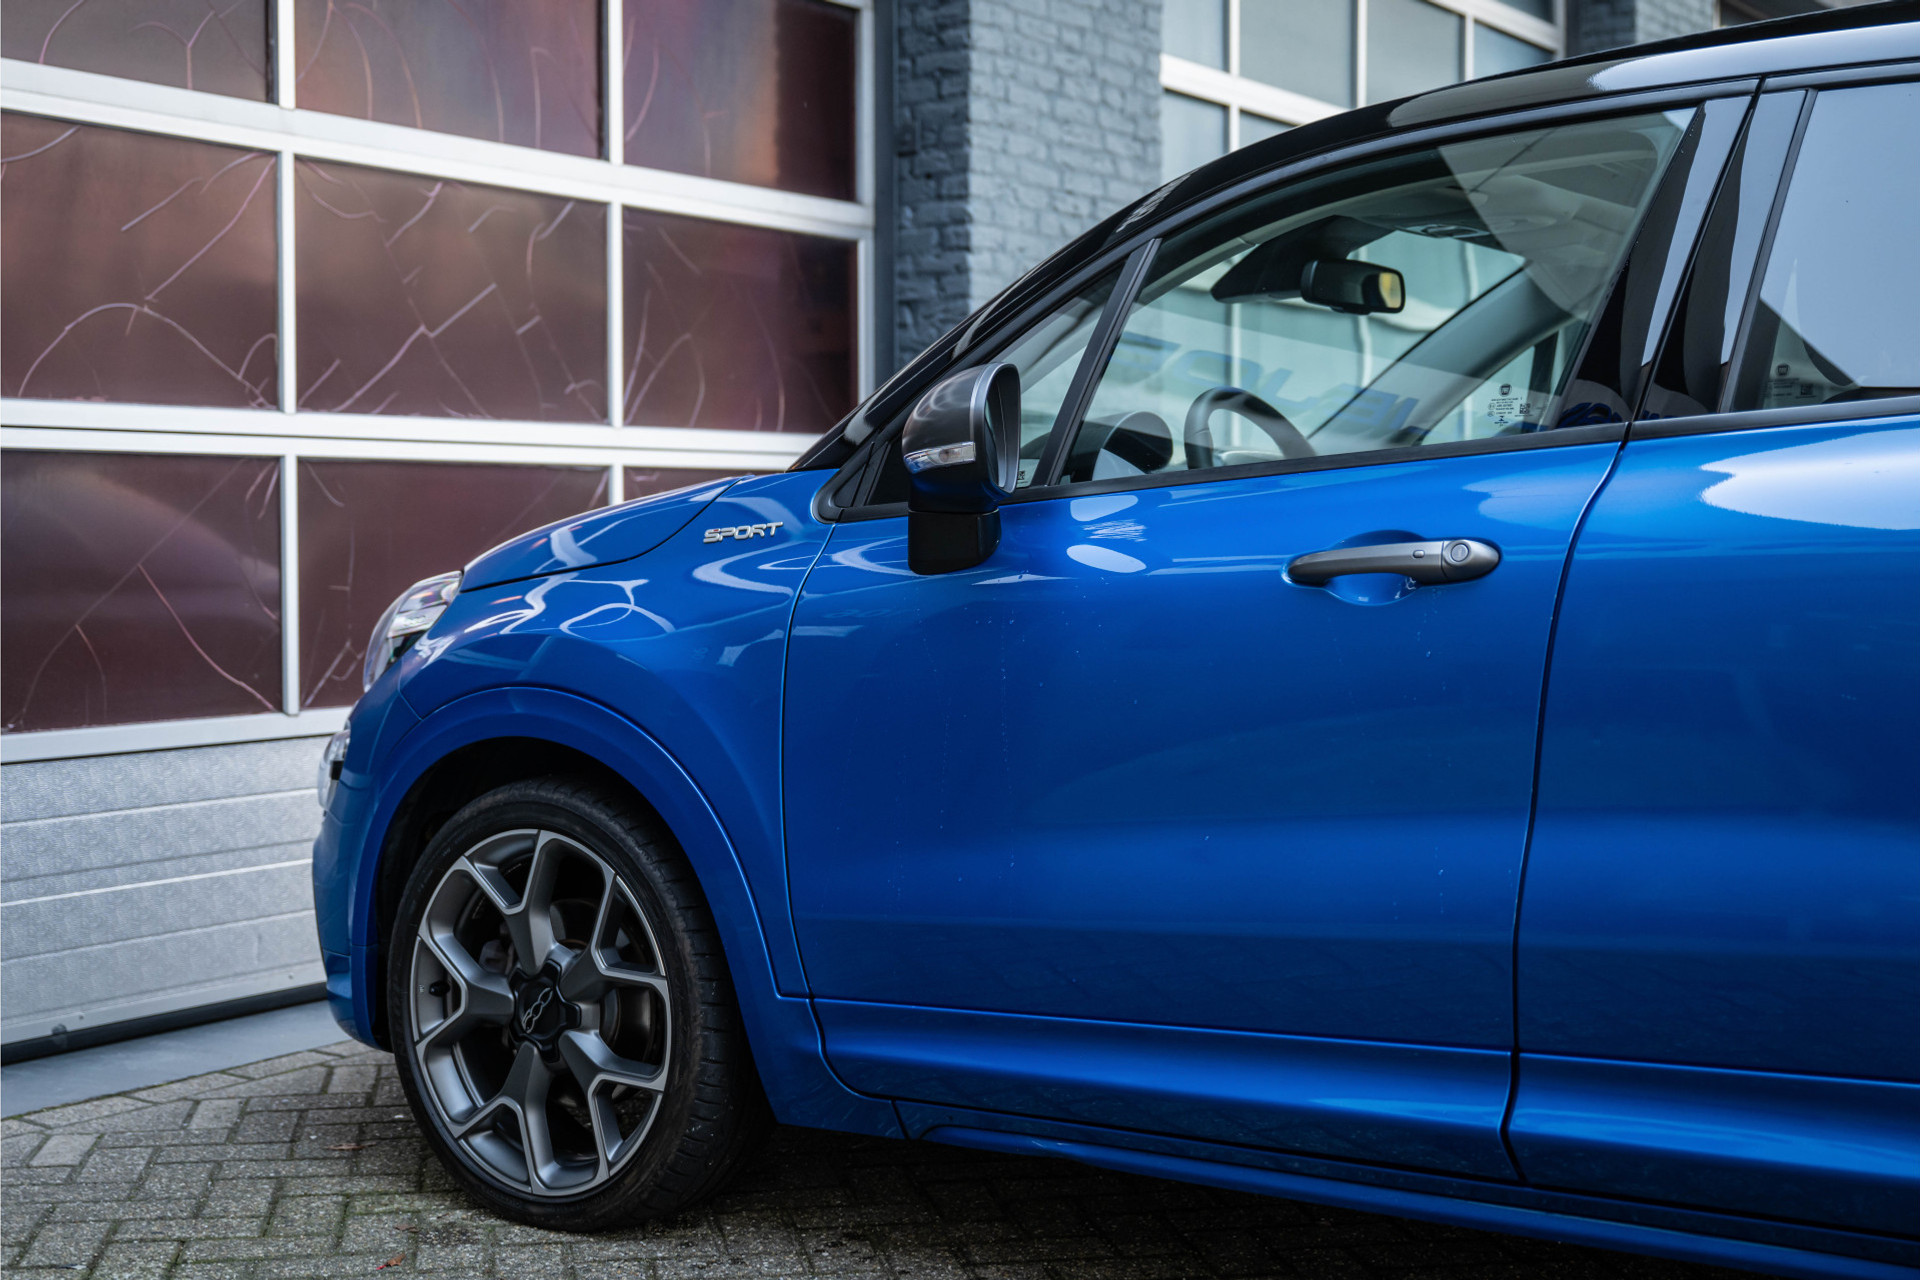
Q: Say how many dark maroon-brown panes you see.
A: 9